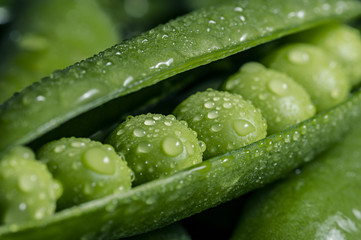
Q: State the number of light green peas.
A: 7